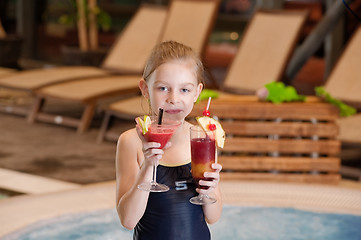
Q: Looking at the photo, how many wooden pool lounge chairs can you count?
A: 4